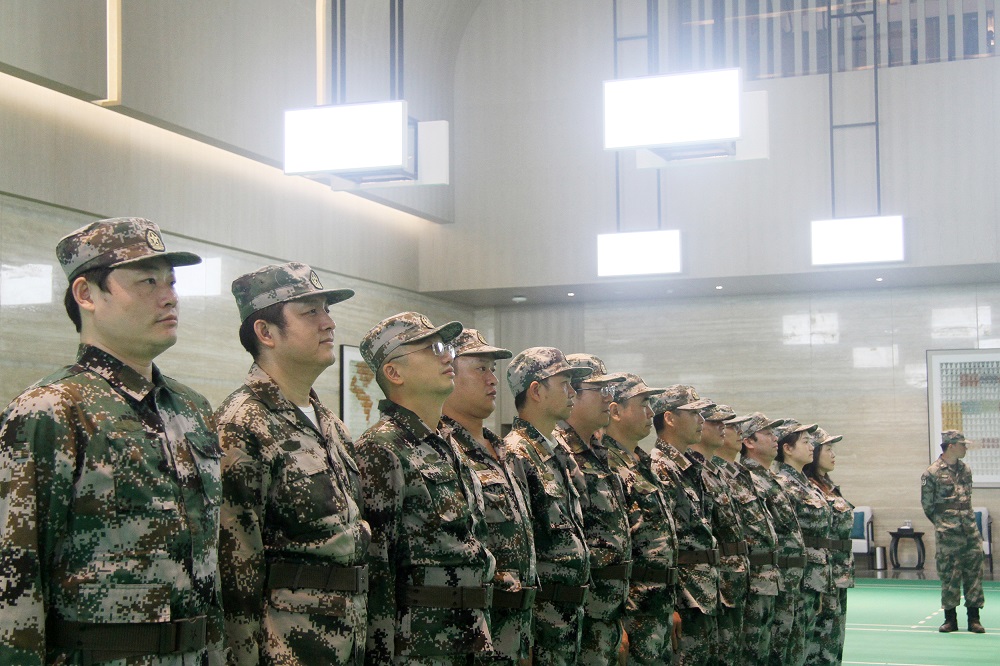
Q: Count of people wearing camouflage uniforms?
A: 14